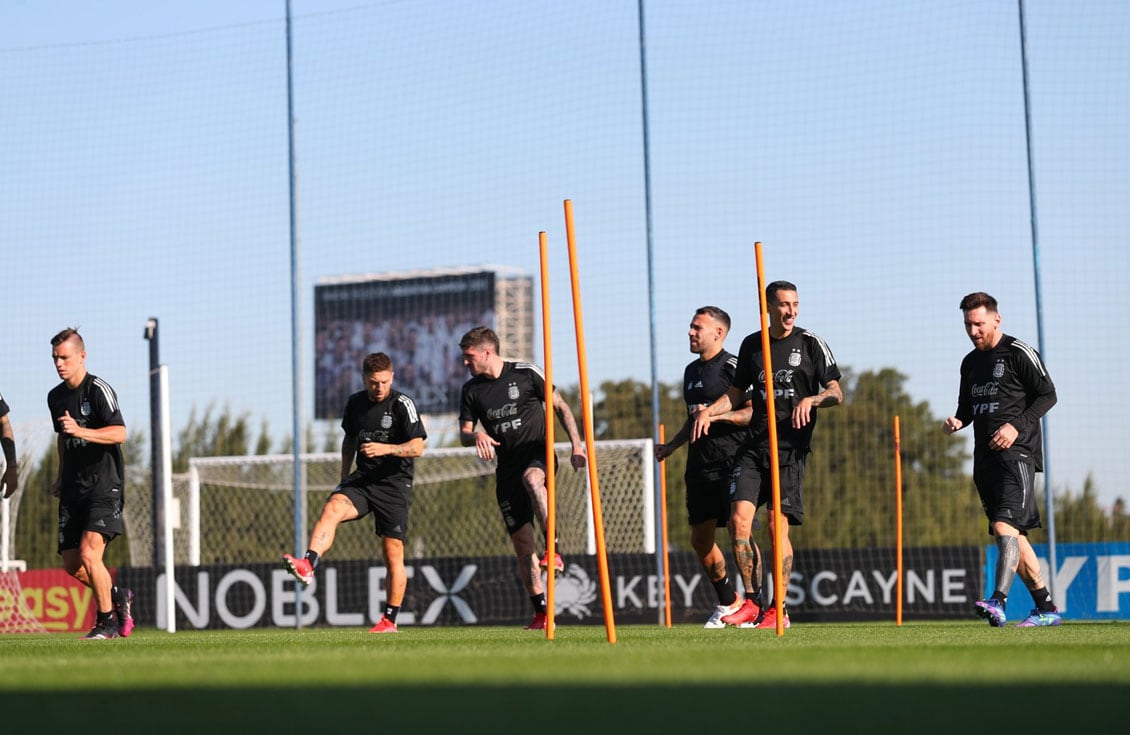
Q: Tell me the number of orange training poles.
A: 5